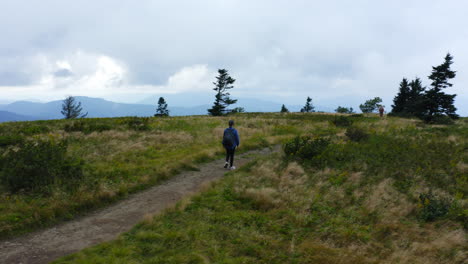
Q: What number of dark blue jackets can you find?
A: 1